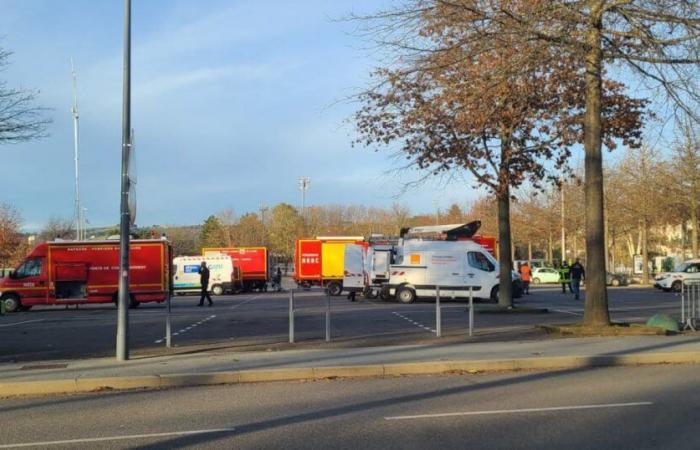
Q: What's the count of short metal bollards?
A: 5